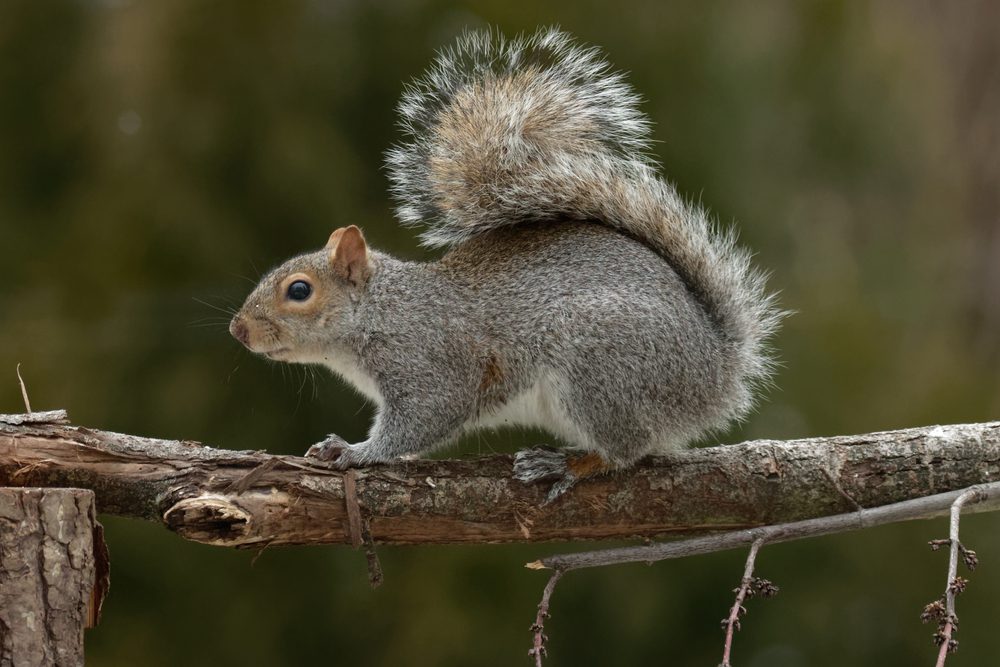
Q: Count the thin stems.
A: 3